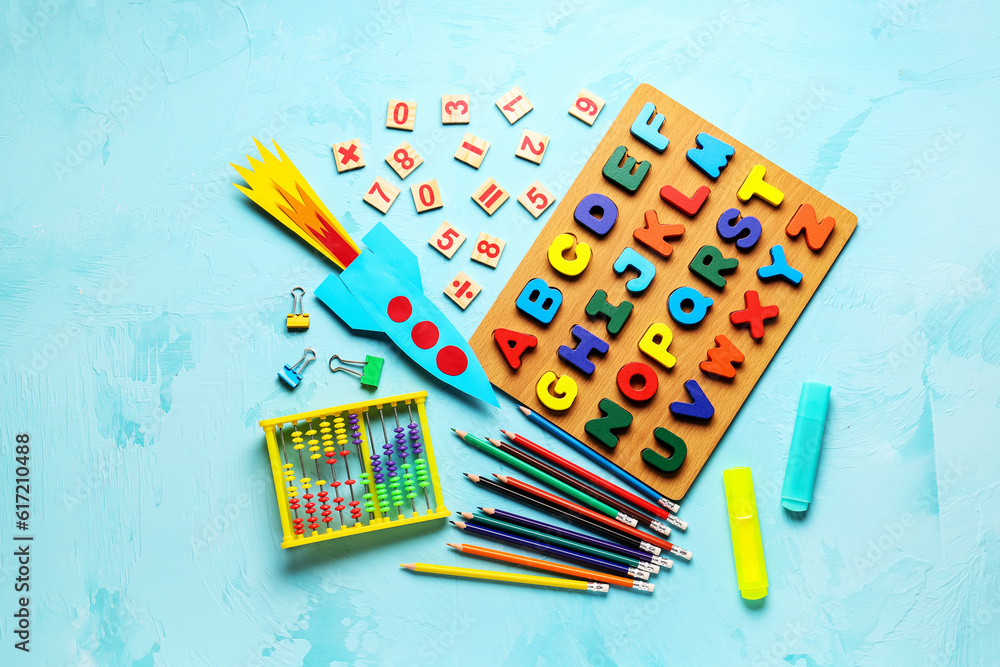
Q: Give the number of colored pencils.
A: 11